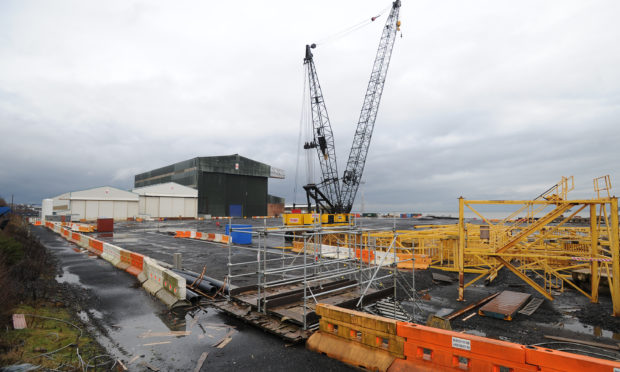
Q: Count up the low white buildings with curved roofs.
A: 2